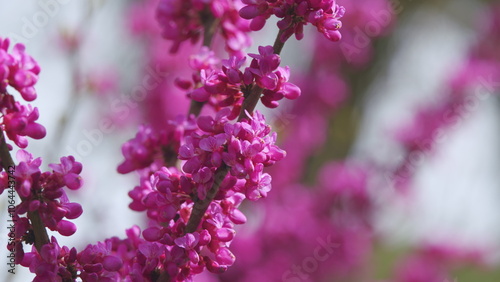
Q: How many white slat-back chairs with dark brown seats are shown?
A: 0